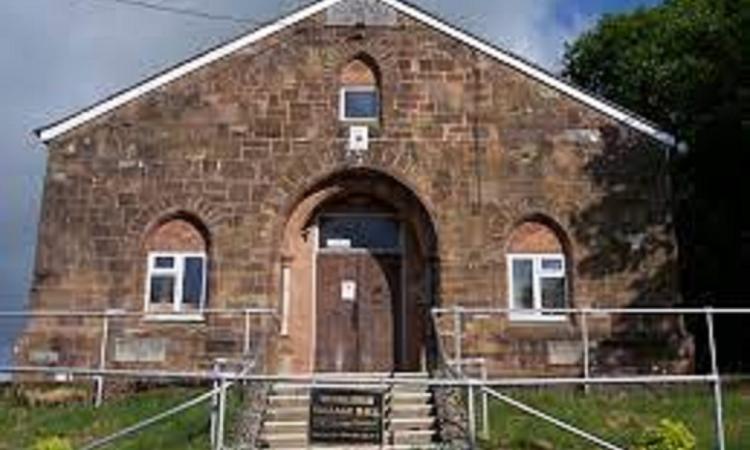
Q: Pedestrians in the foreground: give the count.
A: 0